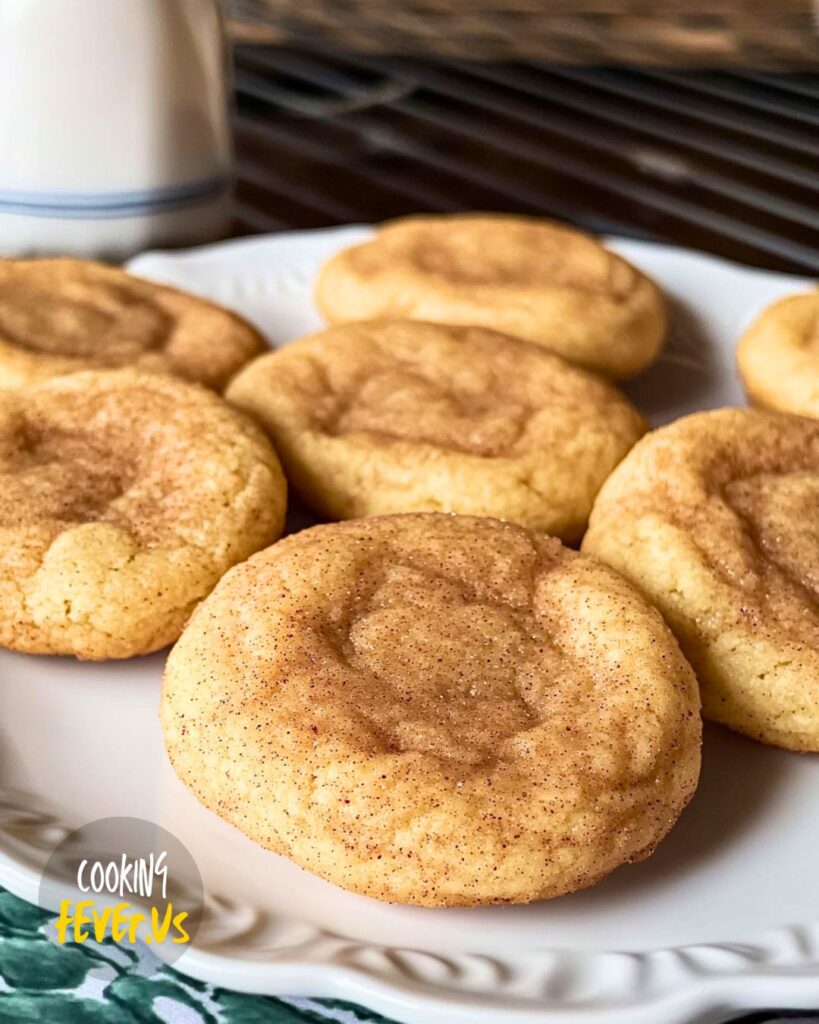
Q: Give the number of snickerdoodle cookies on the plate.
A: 7